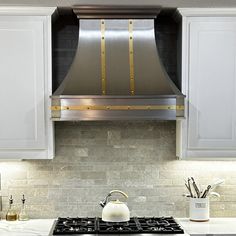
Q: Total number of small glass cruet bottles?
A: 2